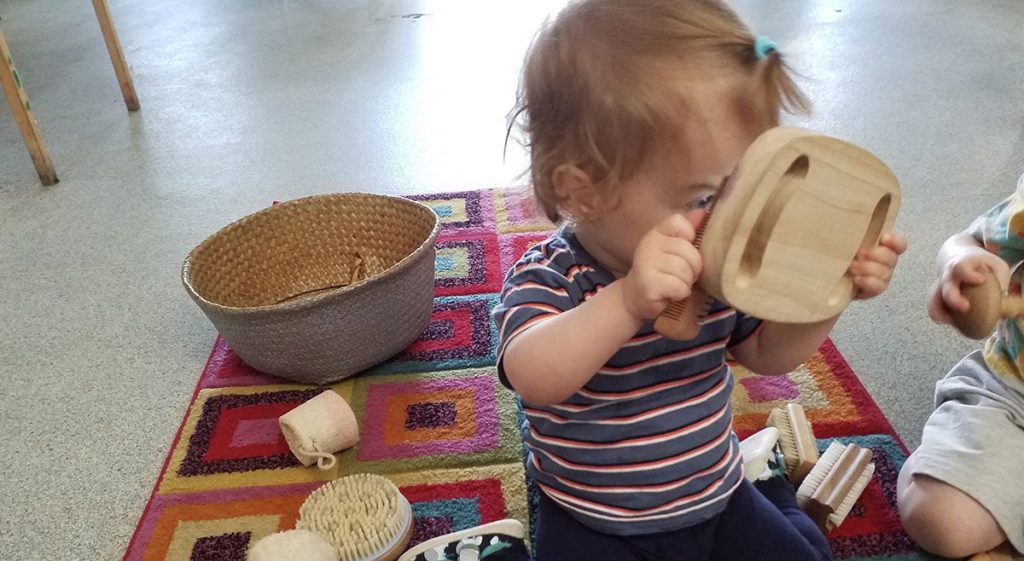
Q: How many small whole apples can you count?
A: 0